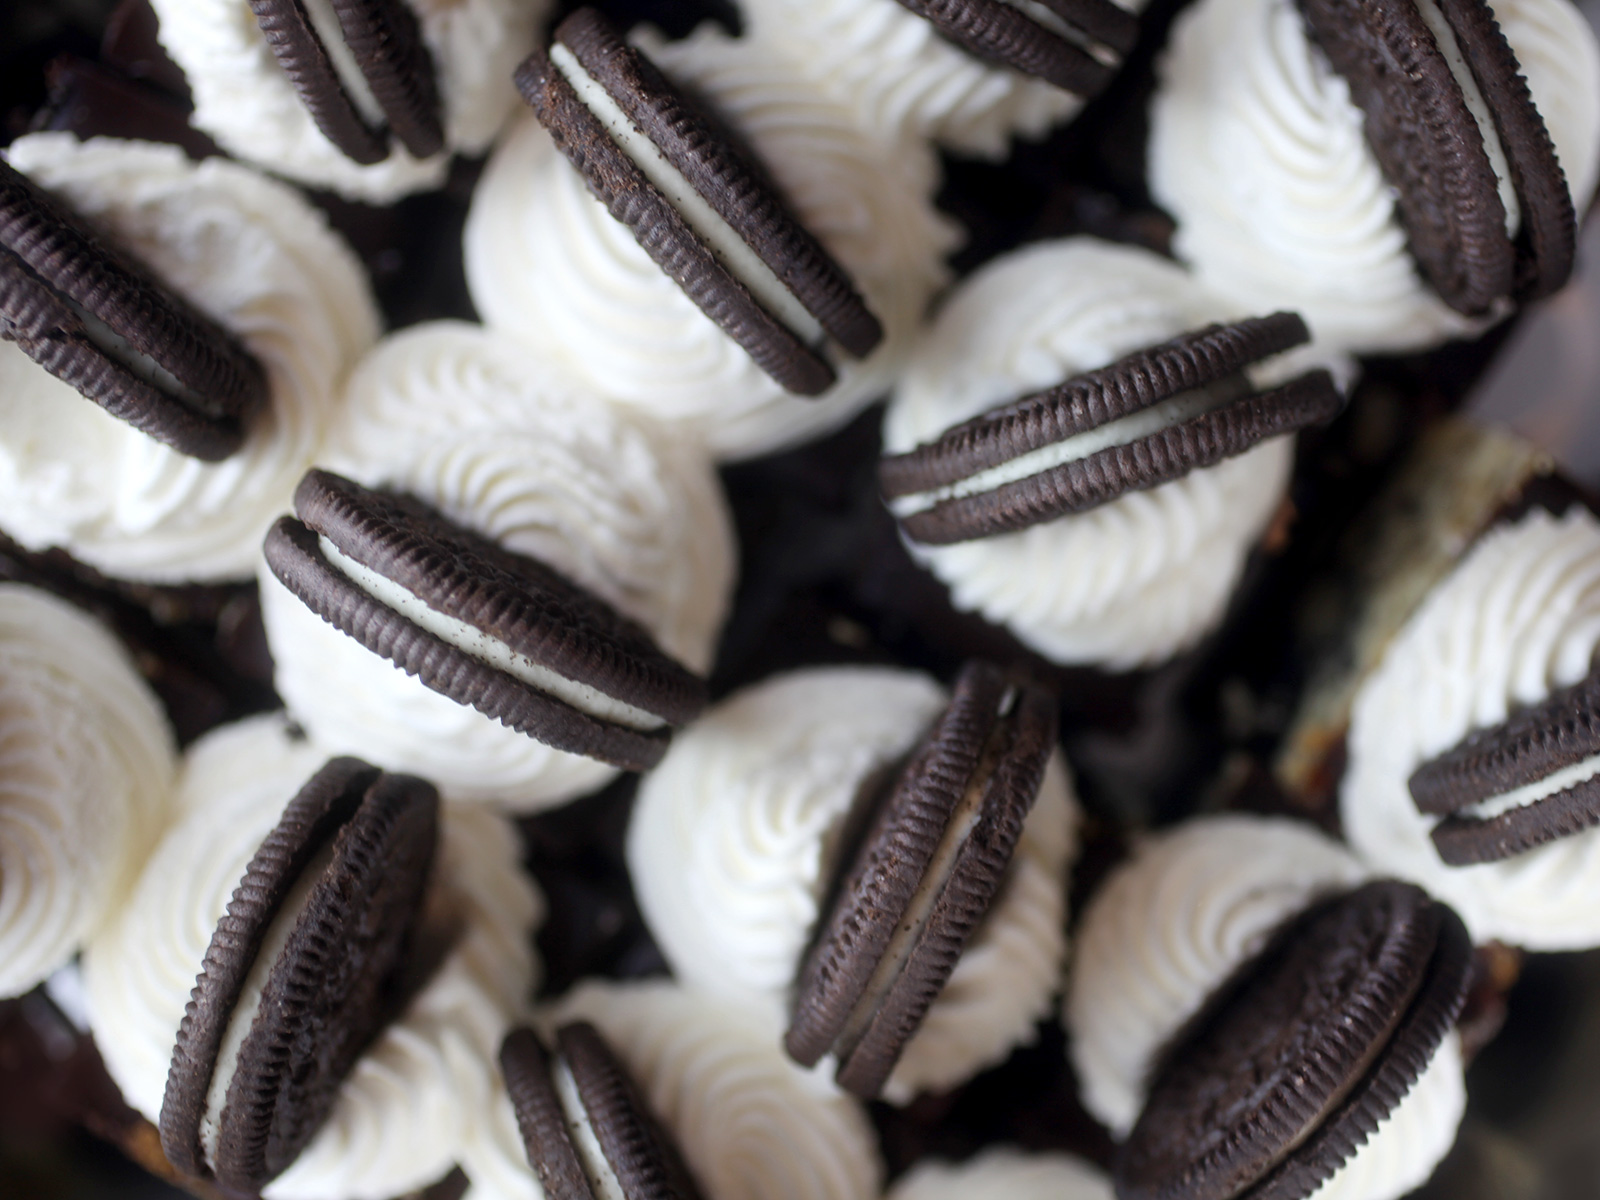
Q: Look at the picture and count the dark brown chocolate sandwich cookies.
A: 12